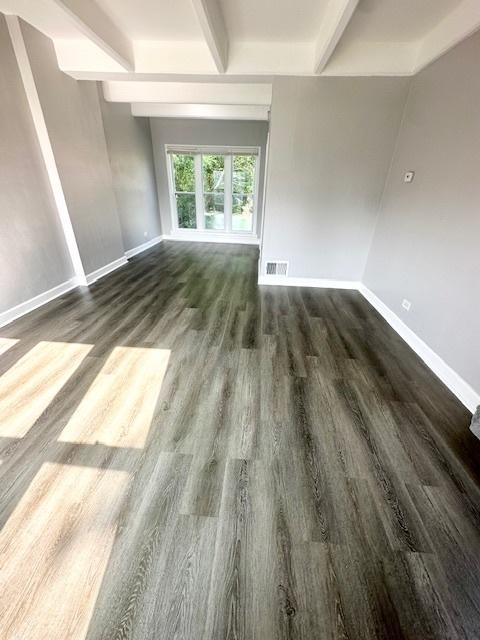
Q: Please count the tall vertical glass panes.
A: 3